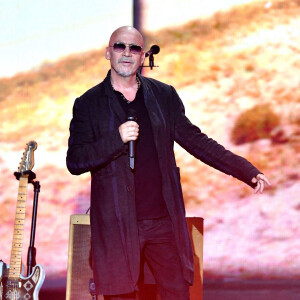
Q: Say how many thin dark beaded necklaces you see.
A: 1